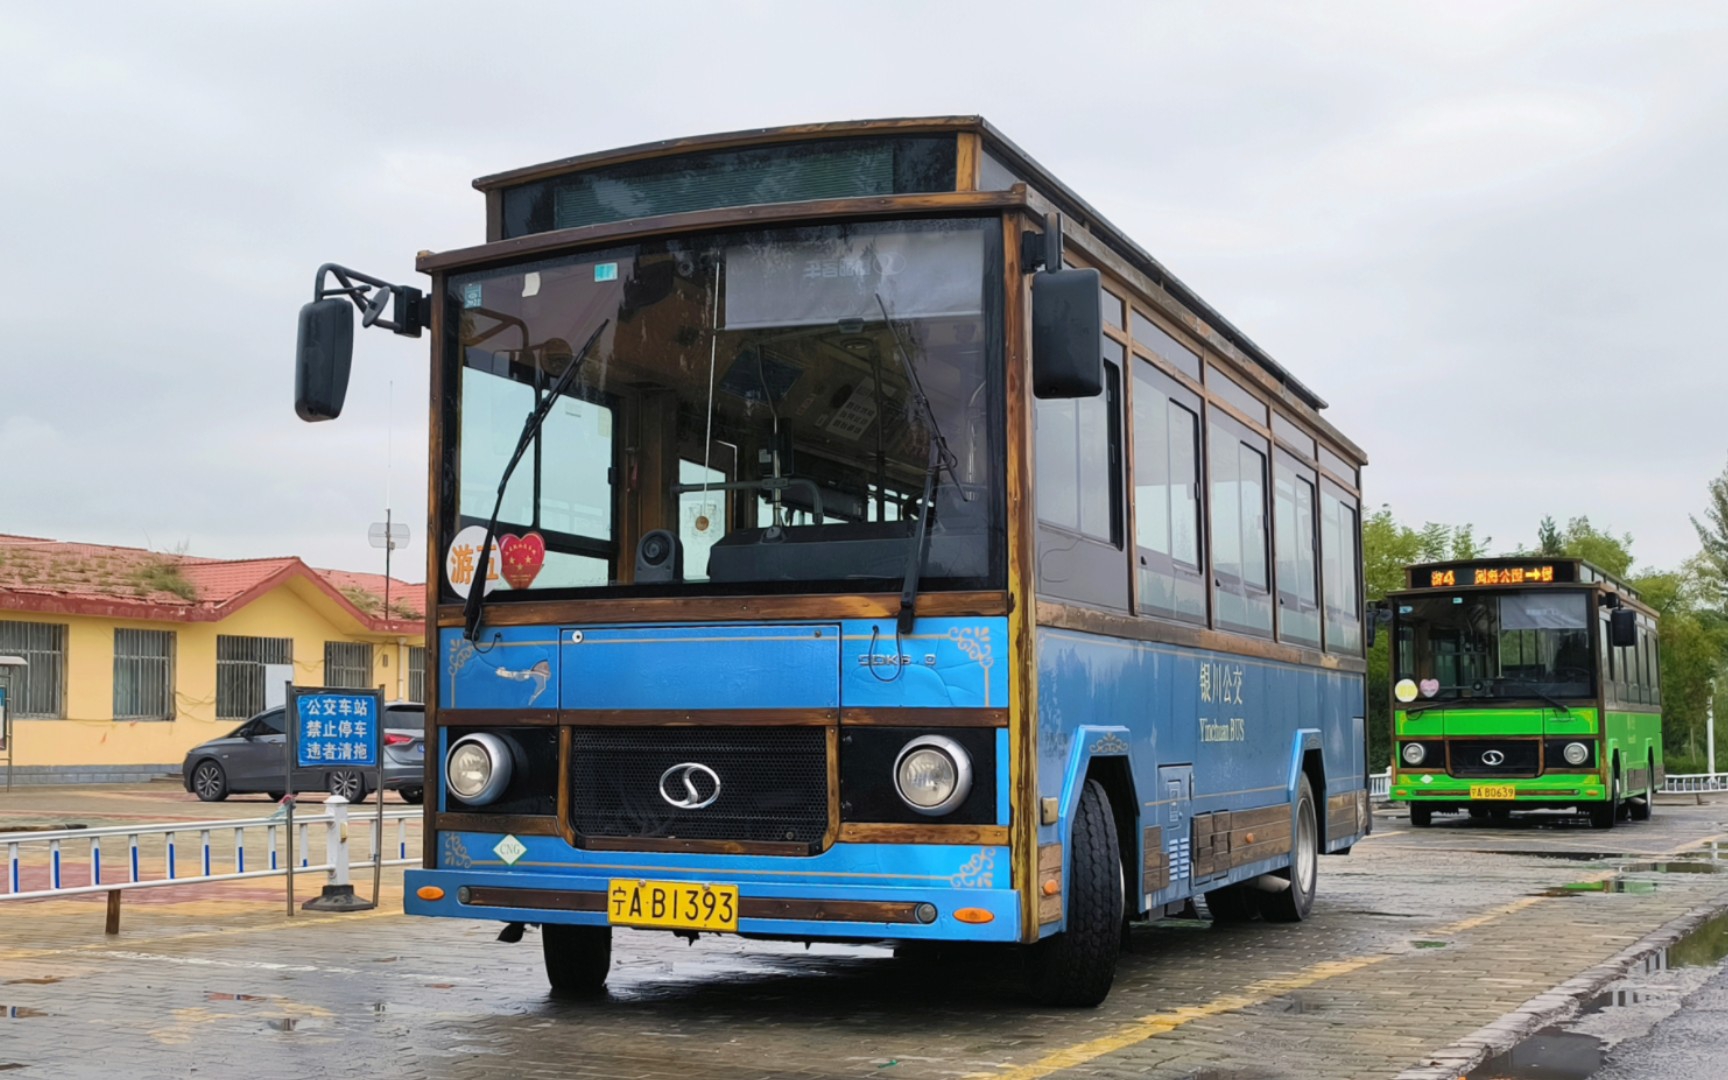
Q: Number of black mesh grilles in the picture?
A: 2